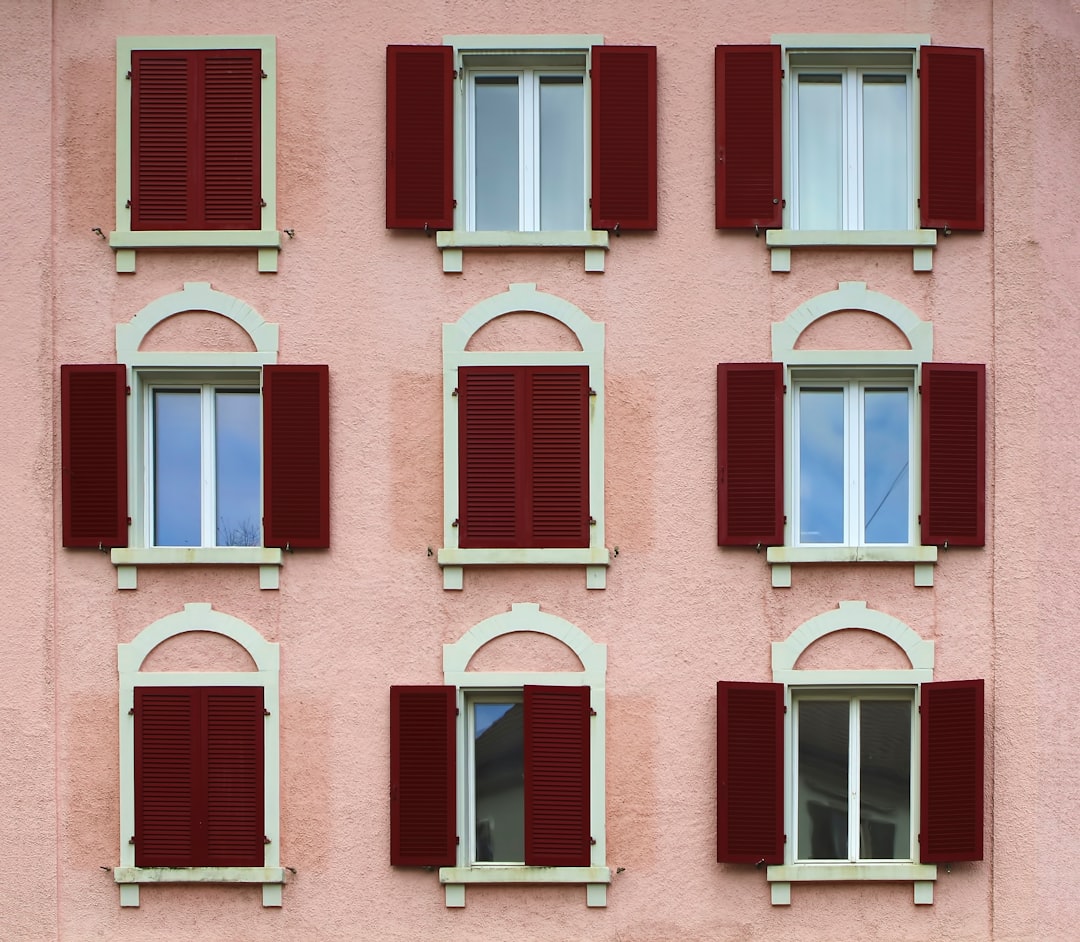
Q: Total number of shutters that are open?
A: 11